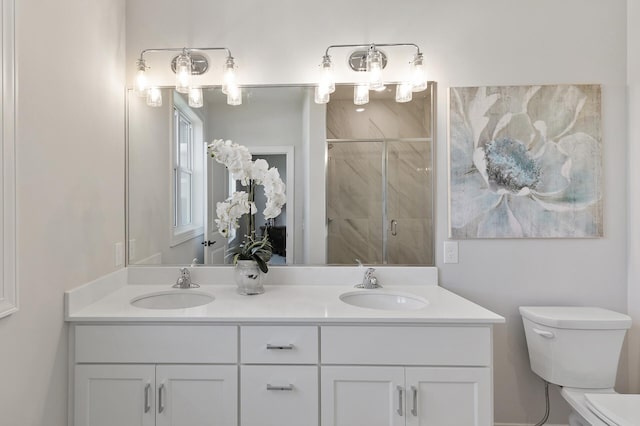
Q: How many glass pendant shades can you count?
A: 6